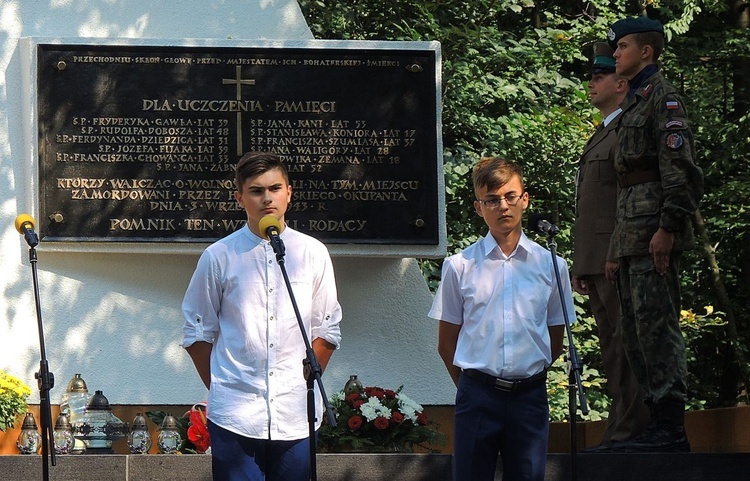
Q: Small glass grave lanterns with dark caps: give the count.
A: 4